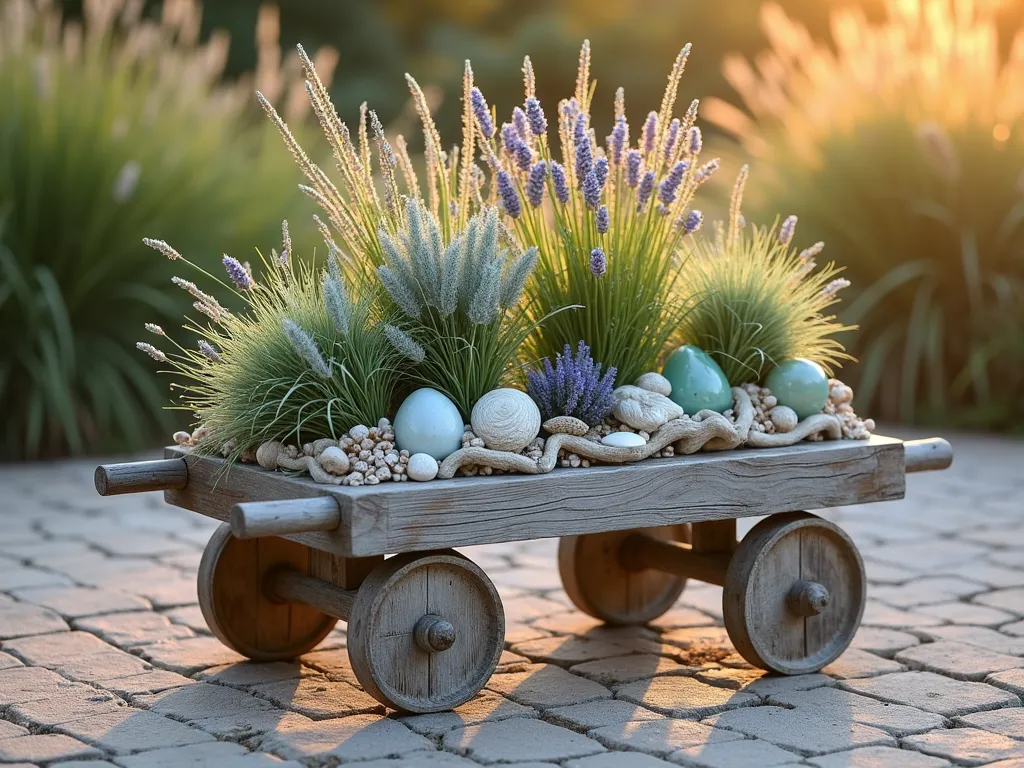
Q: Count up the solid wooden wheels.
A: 4